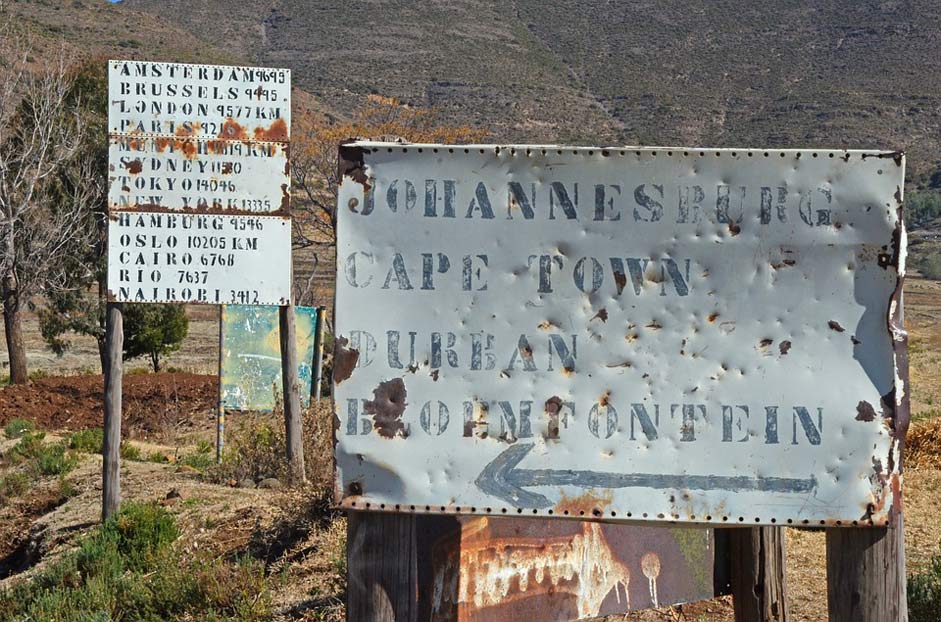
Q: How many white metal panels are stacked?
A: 3